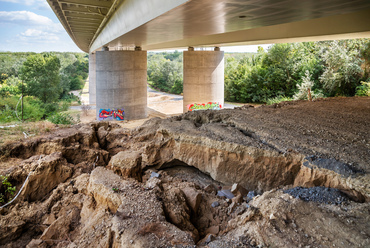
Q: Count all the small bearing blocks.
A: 4